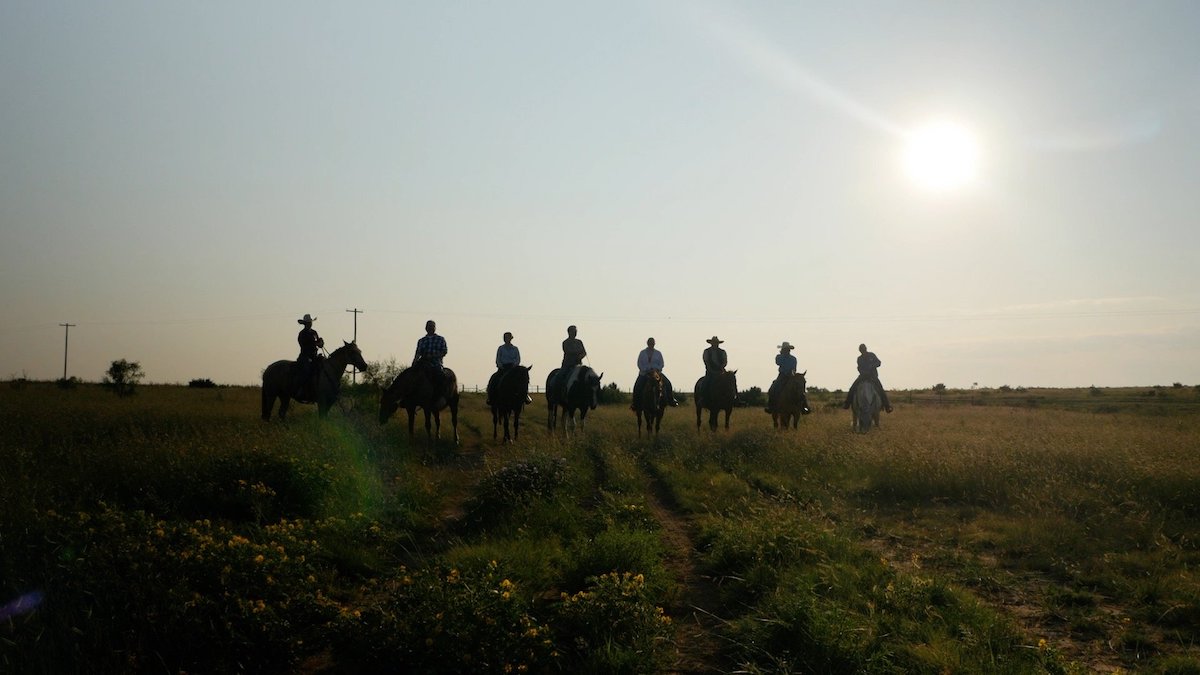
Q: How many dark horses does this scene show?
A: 7